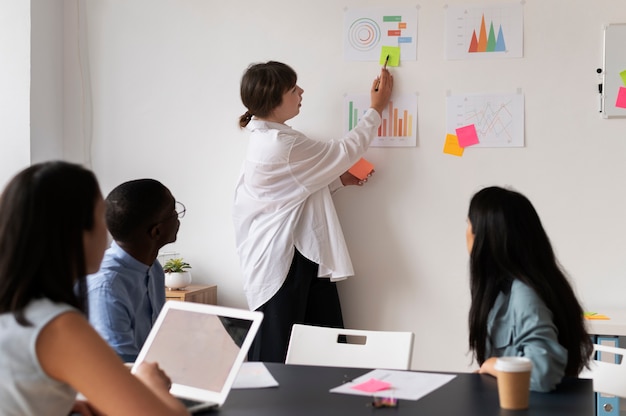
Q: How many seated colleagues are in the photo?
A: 3